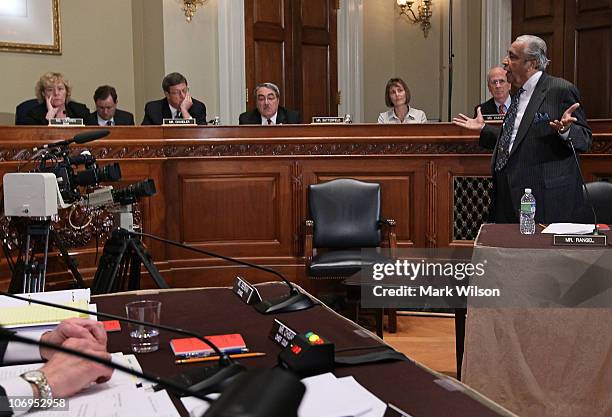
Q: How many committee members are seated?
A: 6